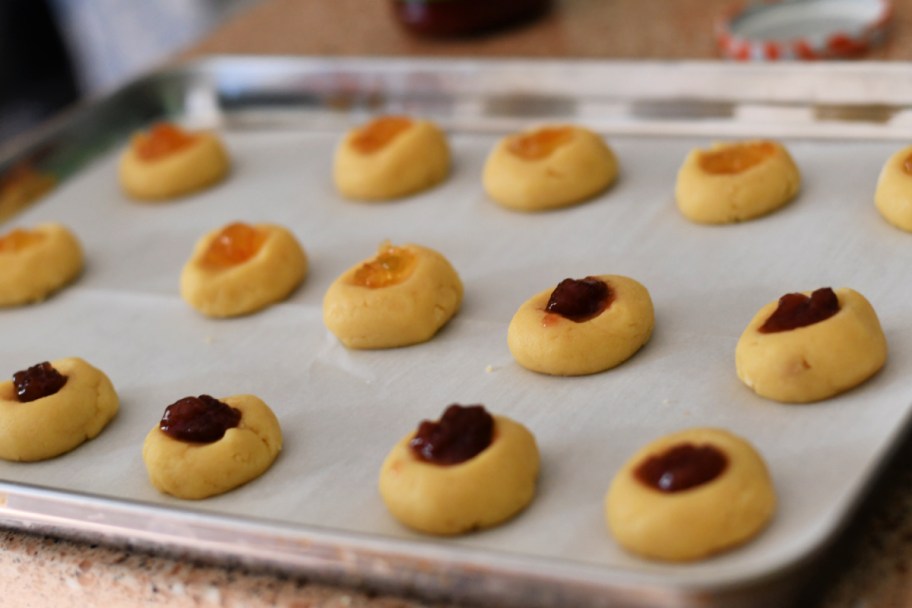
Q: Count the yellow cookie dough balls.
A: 14